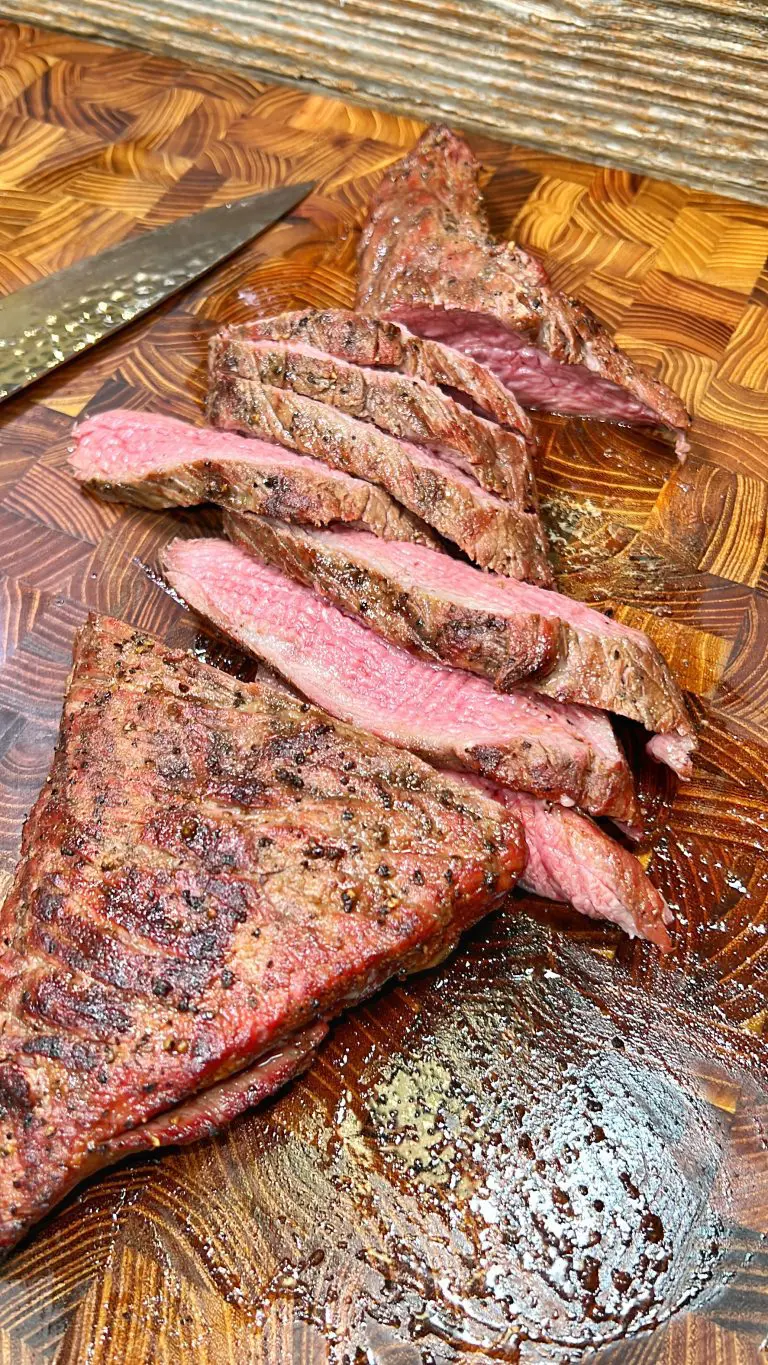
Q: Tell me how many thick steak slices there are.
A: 7